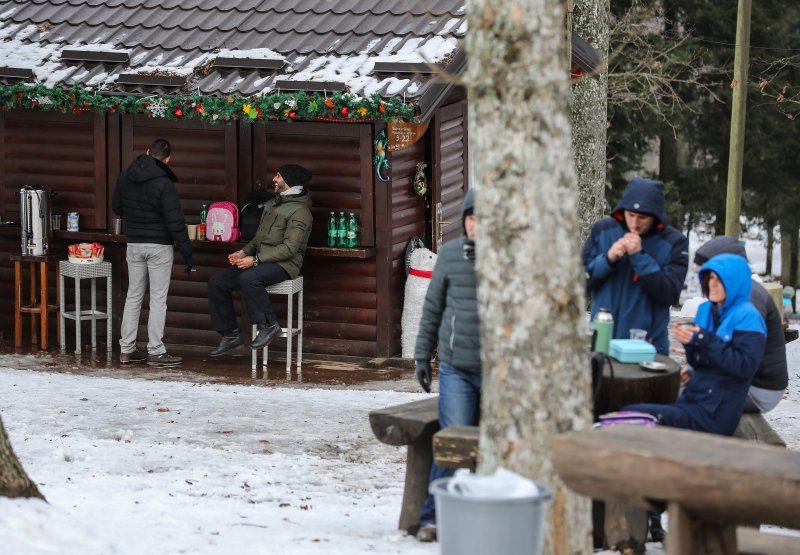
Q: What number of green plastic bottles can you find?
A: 4